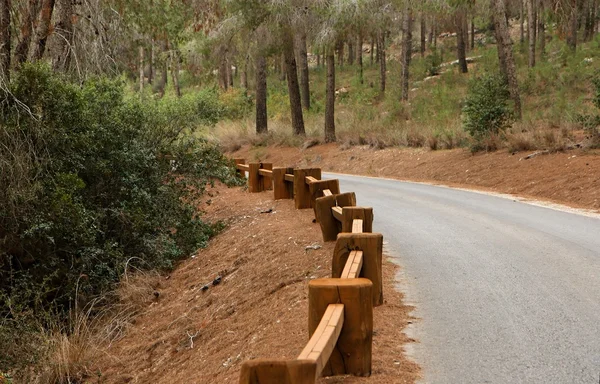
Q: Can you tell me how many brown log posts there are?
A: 10